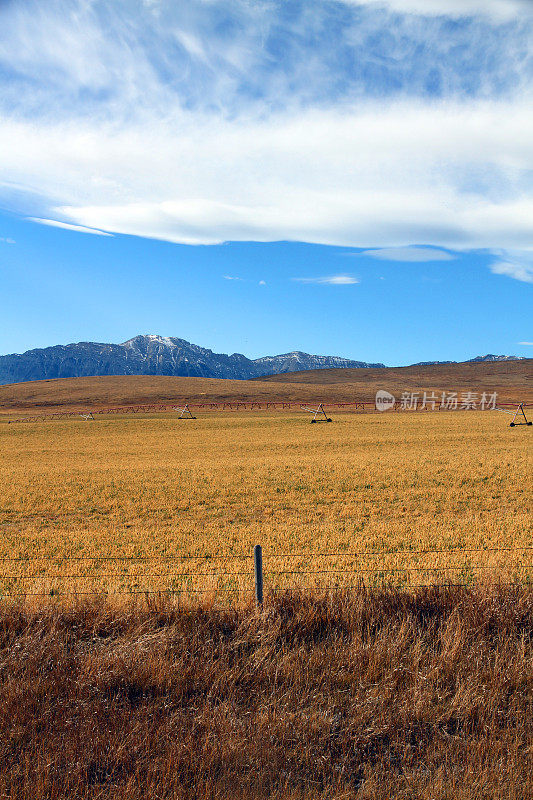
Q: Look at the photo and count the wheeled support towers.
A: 4